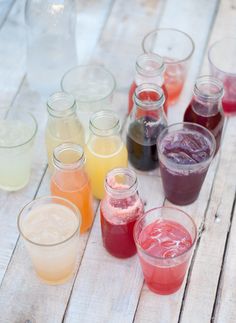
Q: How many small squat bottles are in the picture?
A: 7